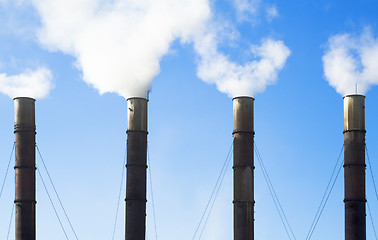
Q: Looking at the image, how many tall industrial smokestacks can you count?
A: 4